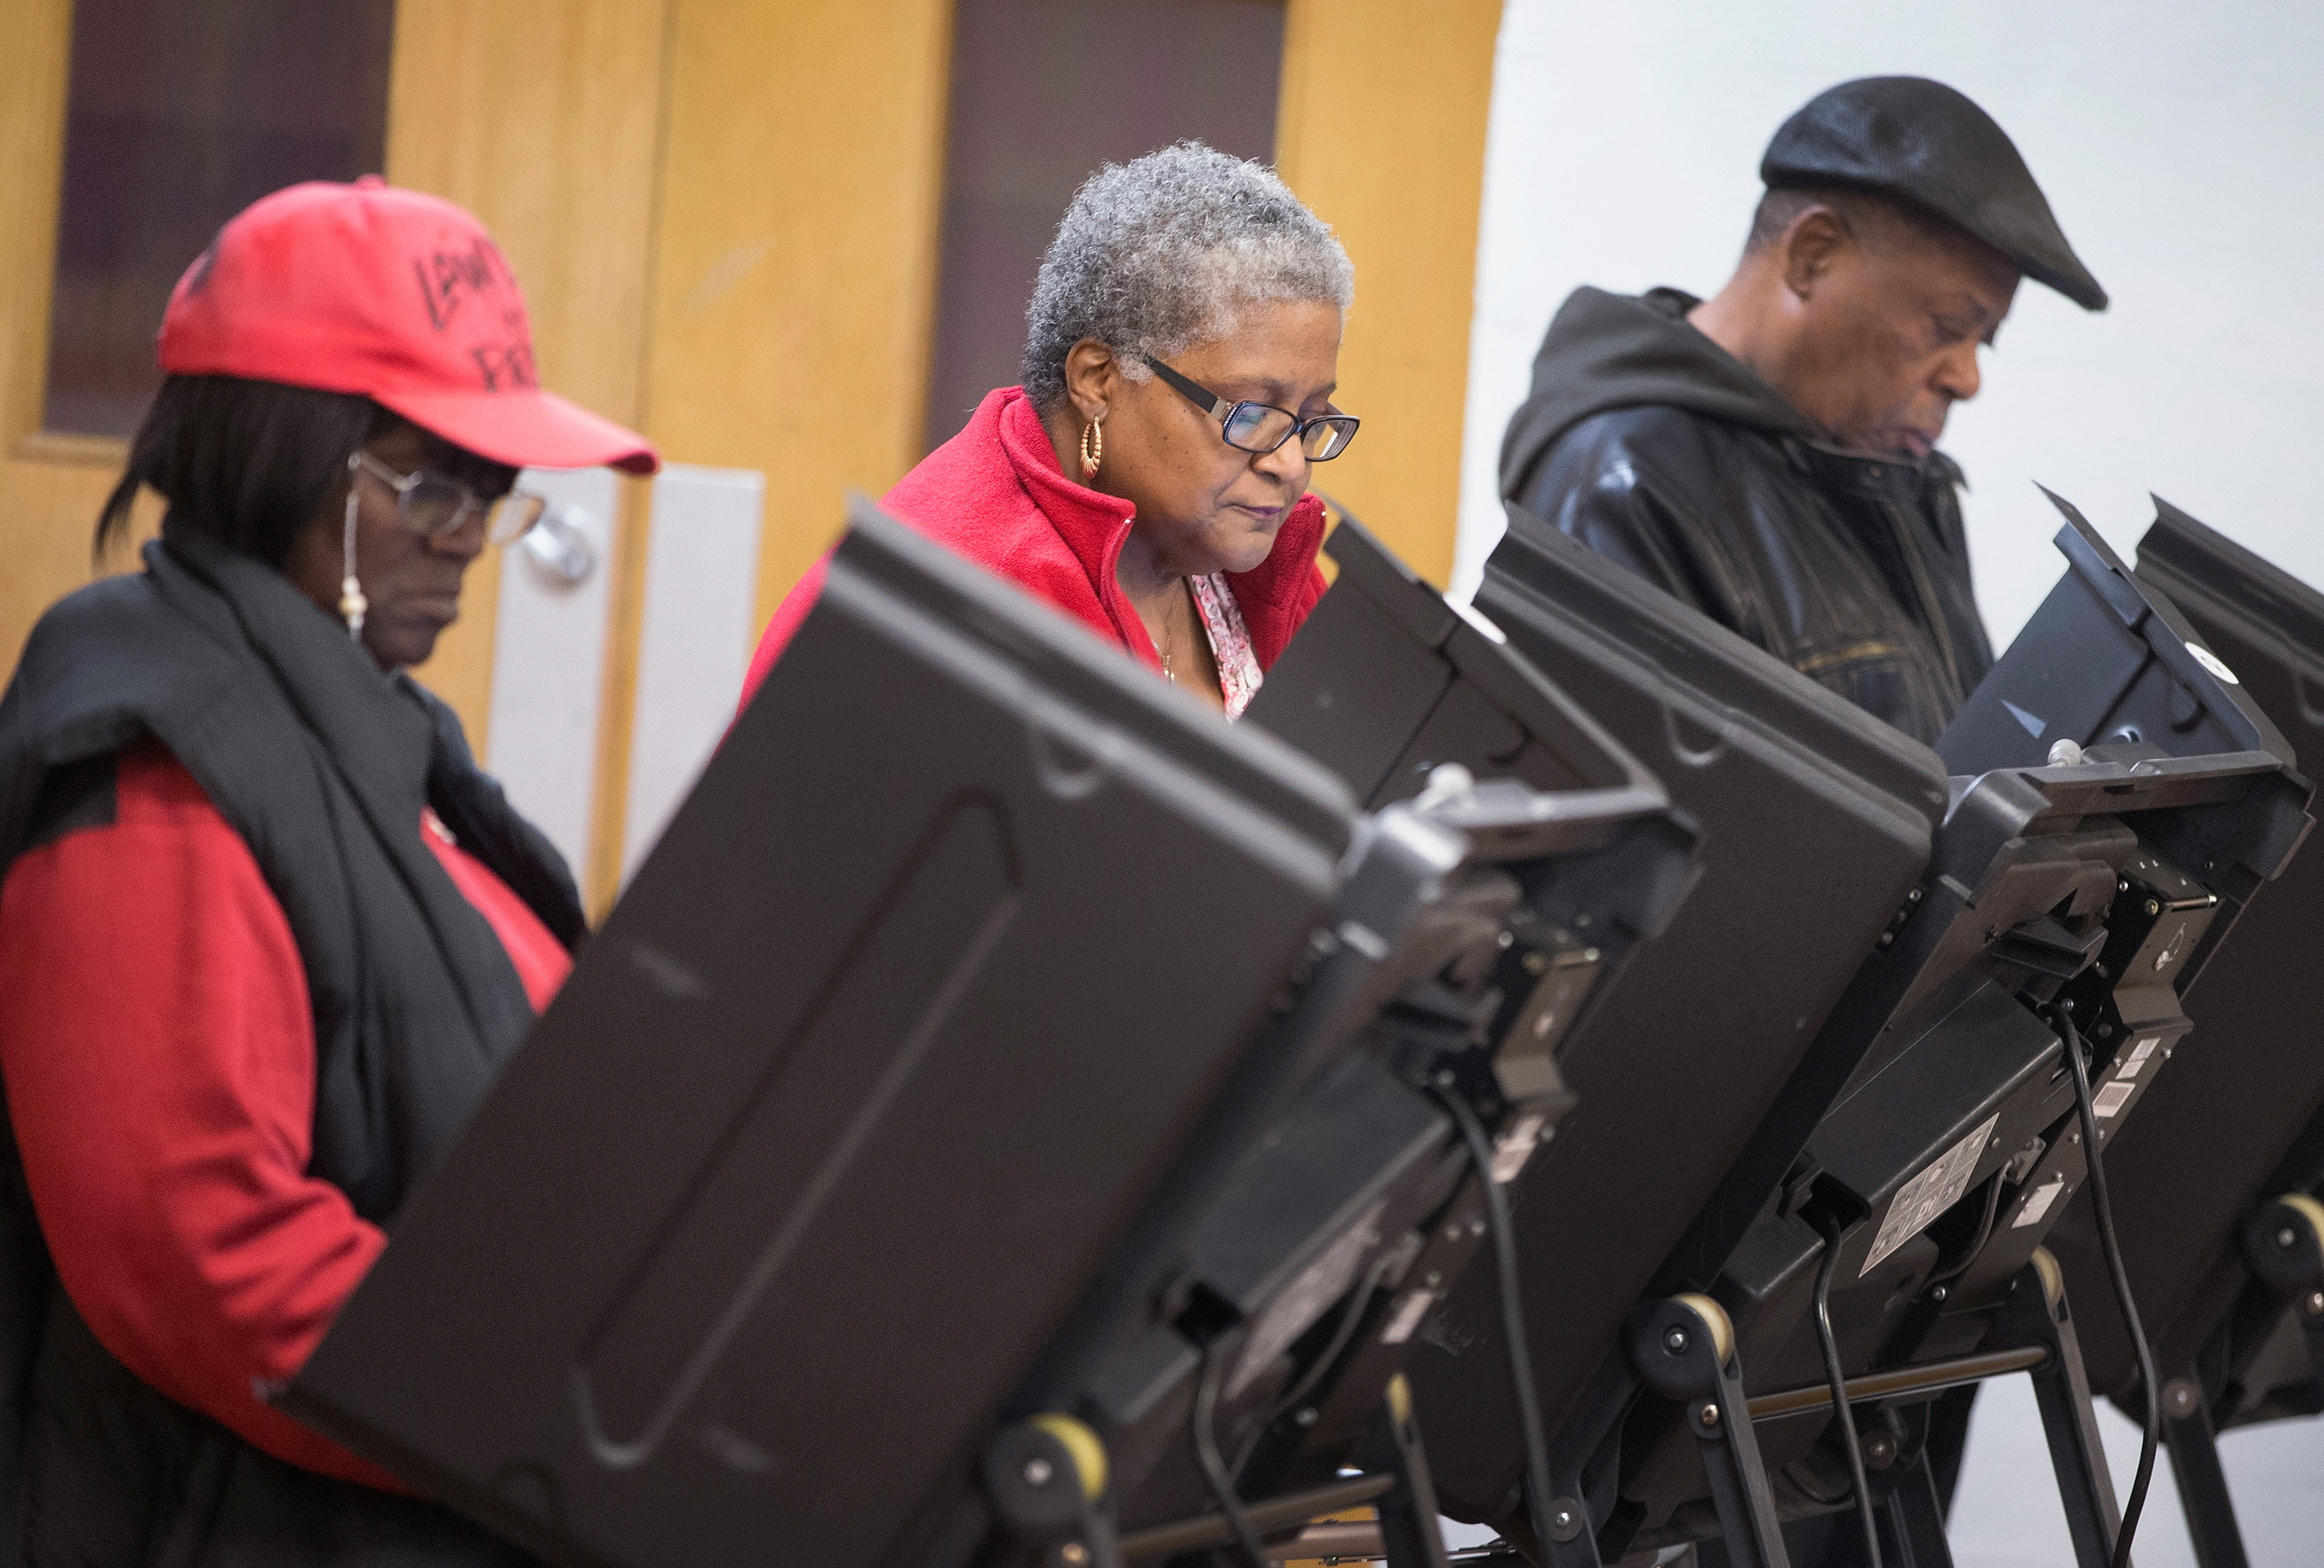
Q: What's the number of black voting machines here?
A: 3